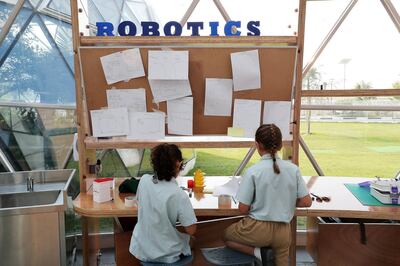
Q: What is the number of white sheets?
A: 11